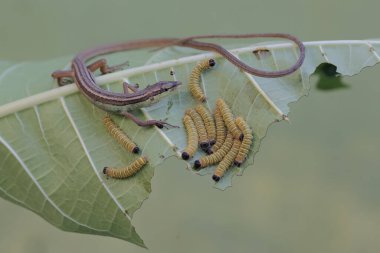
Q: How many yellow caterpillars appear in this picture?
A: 11